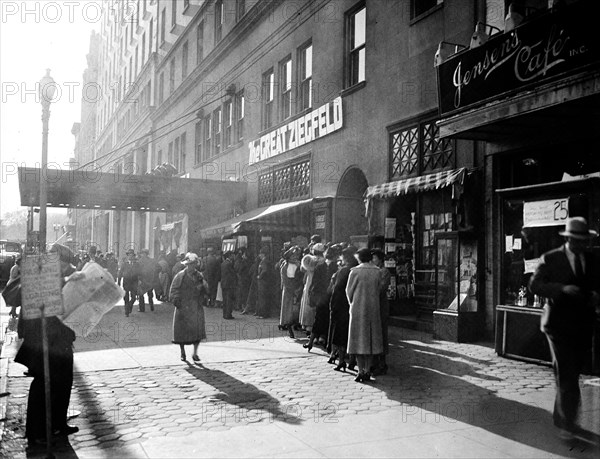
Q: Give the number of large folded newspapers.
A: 1